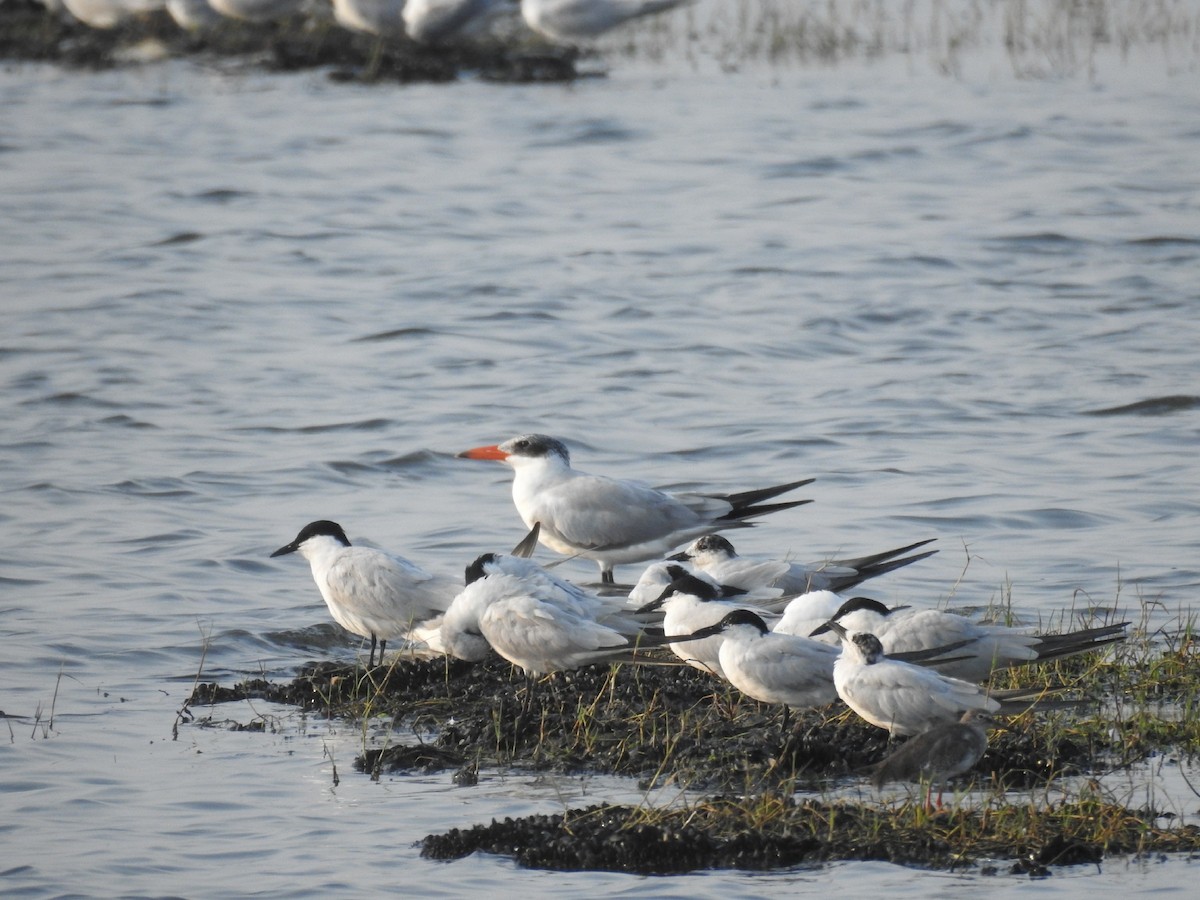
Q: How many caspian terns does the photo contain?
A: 1